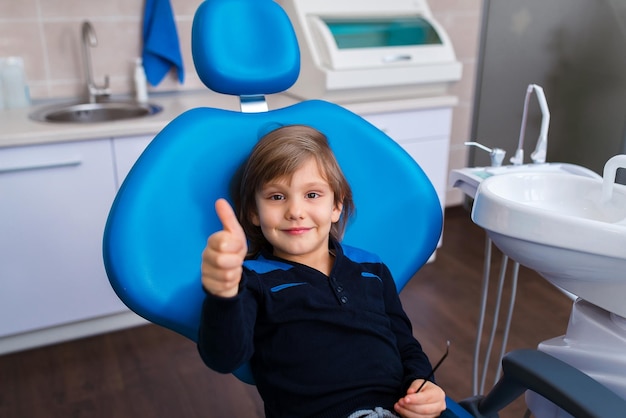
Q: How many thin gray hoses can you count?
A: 3